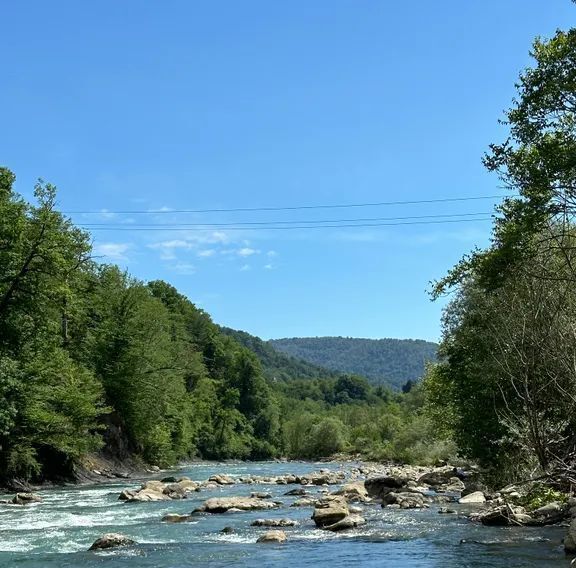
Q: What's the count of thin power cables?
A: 3